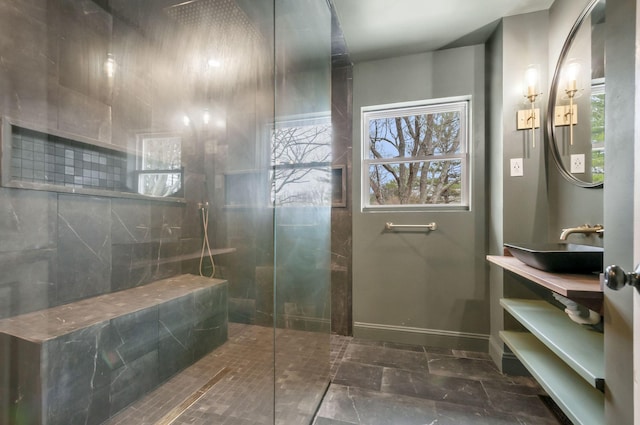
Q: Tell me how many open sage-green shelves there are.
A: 2